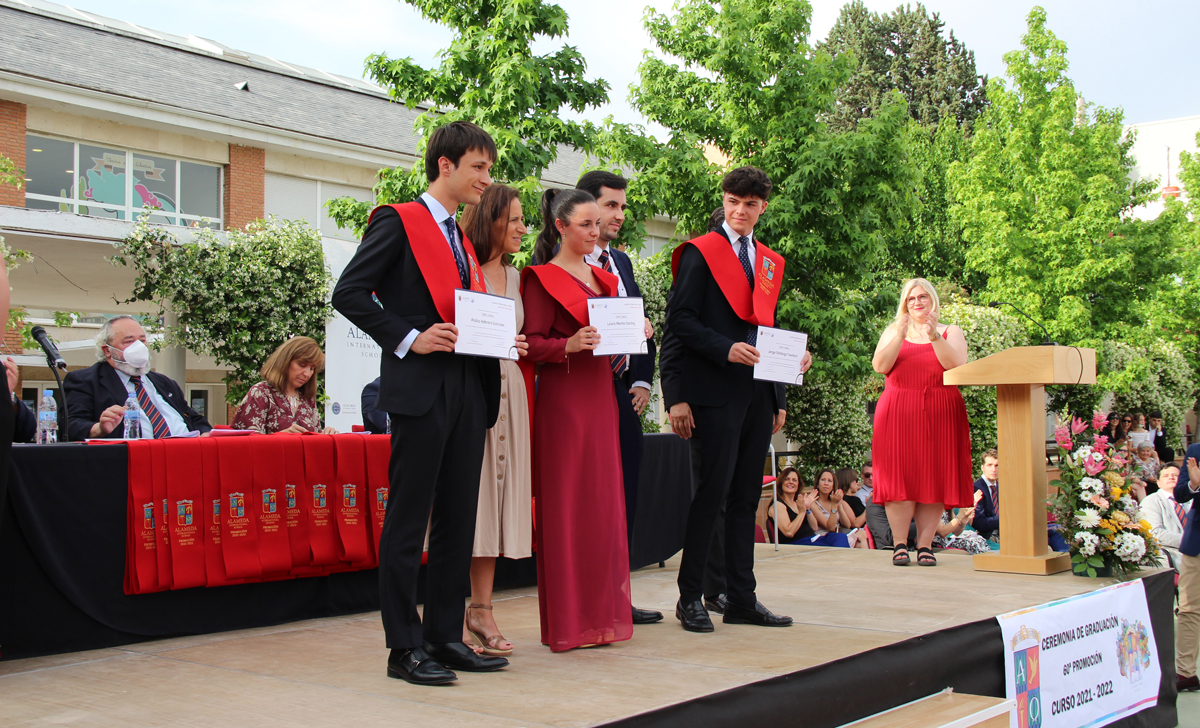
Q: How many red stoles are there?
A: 13